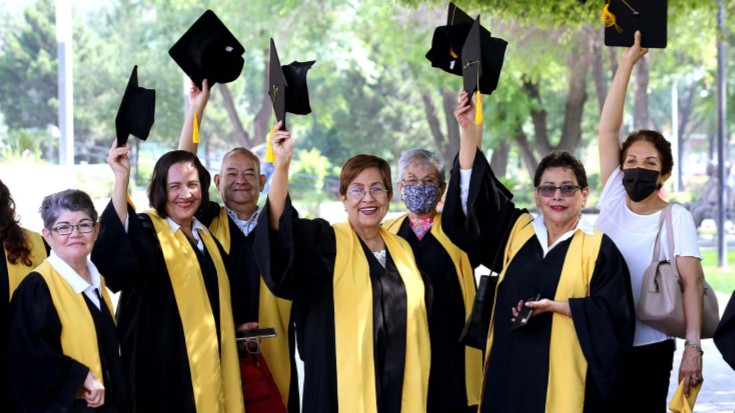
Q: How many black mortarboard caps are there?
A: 6